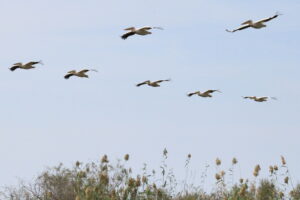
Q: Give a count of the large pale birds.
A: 7